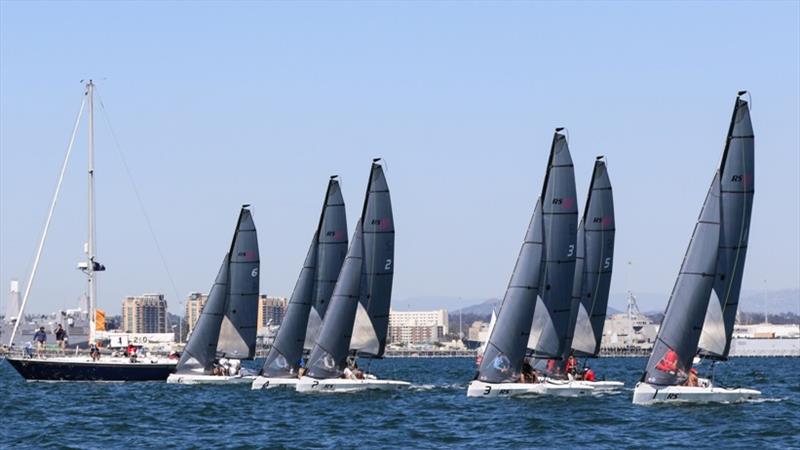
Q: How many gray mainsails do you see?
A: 6